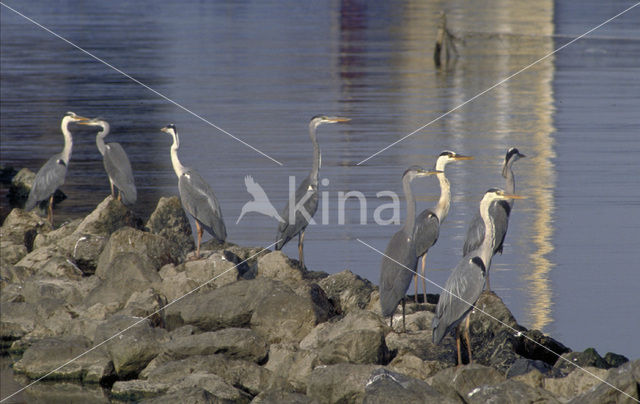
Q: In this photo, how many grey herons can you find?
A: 8